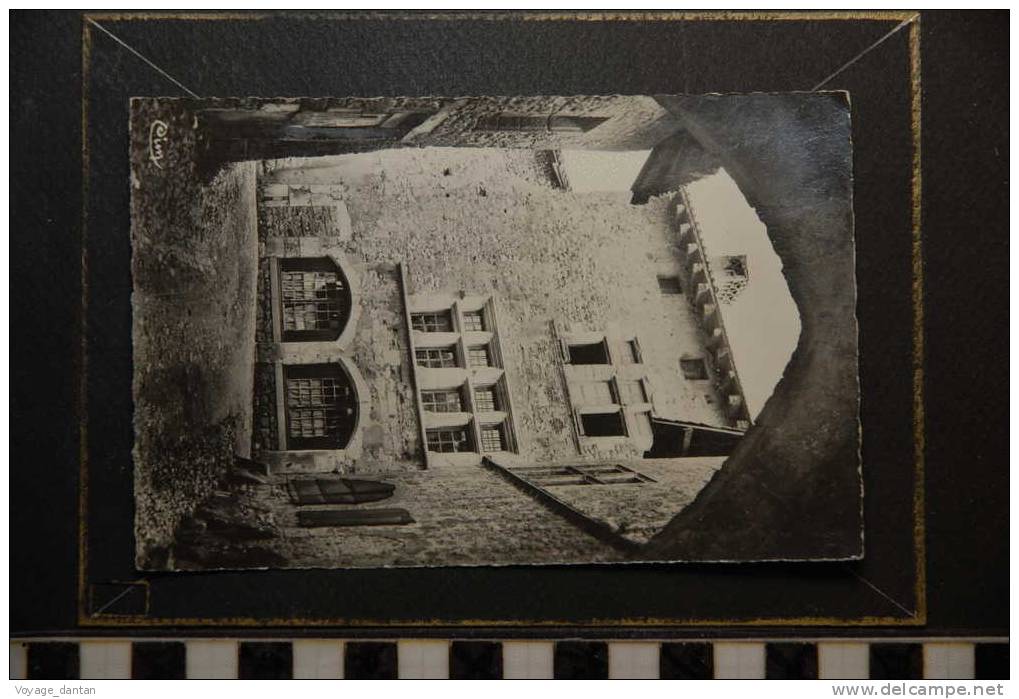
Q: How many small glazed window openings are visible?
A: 8